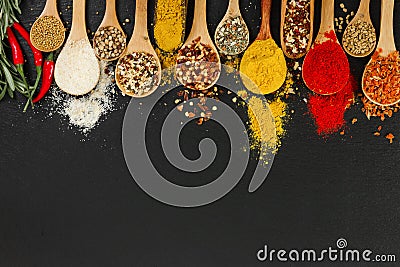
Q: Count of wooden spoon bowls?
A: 12